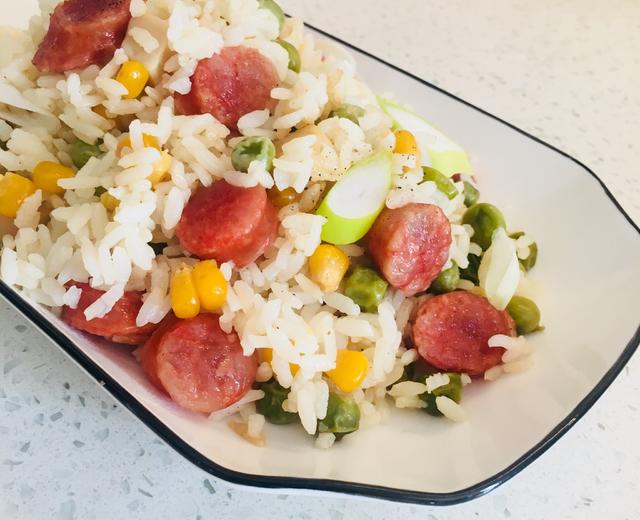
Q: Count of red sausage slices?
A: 7